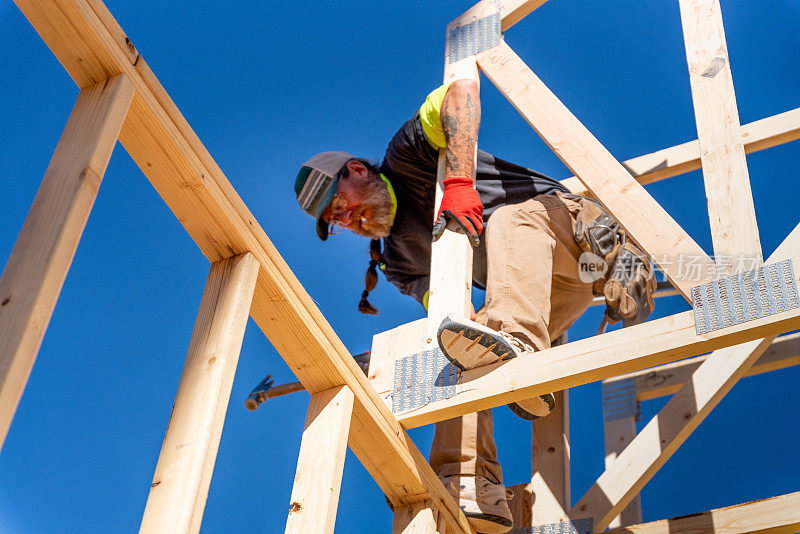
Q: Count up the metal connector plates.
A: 5